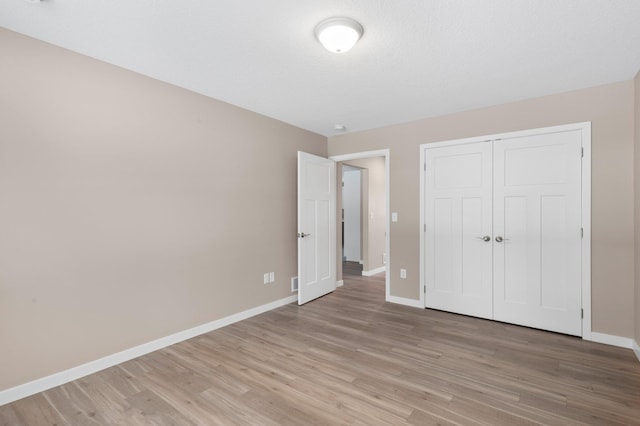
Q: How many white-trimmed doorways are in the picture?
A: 2